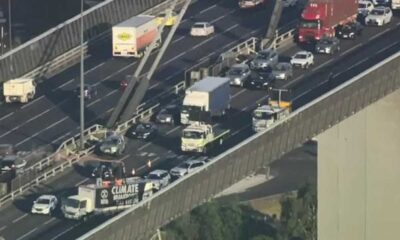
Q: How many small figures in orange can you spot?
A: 2